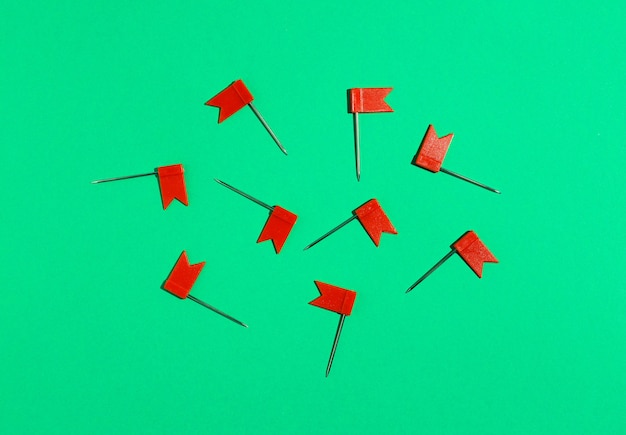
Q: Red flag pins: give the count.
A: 9